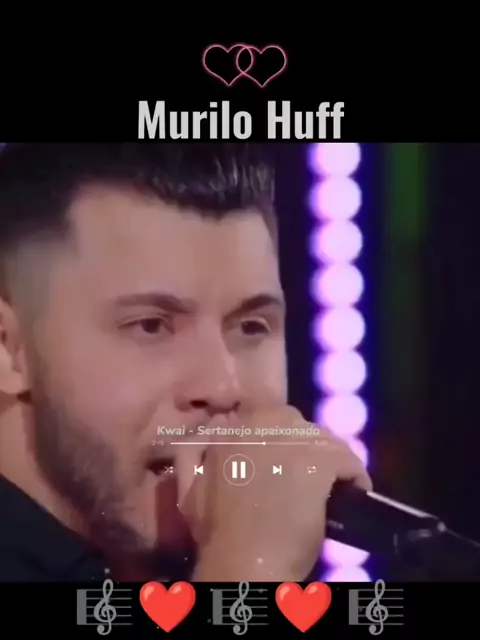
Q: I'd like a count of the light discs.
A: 10